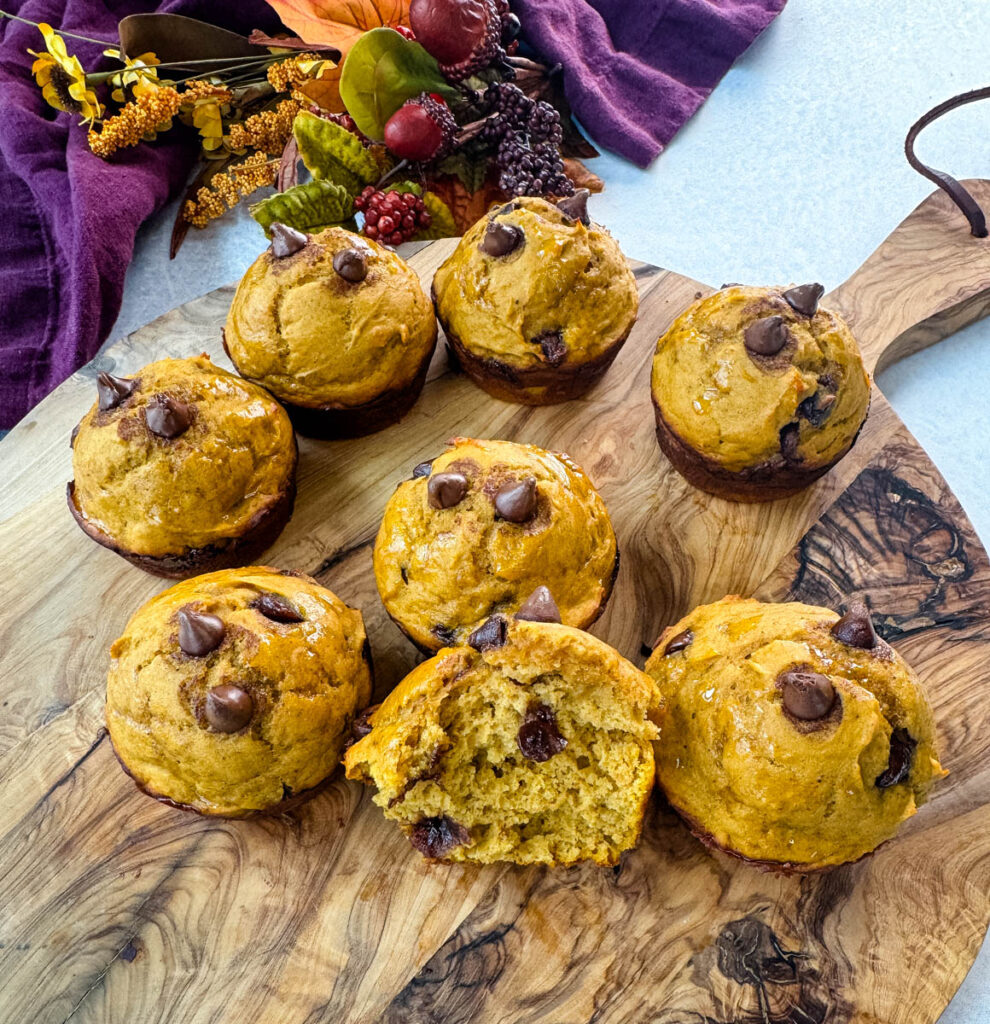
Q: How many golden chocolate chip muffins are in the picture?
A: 8